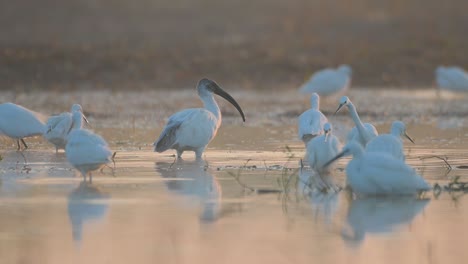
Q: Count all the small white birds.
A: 10